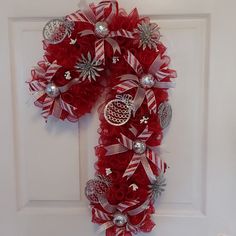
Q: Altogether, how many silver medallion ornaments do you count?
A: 4